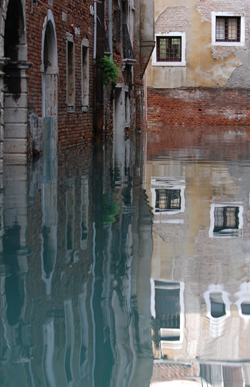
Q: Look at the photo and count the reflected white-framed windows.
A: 5